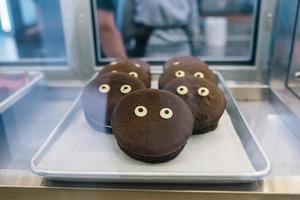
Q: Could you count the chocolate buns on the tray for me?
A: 7